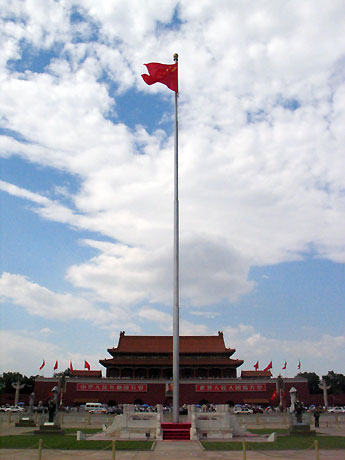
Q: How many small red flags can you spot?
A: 8